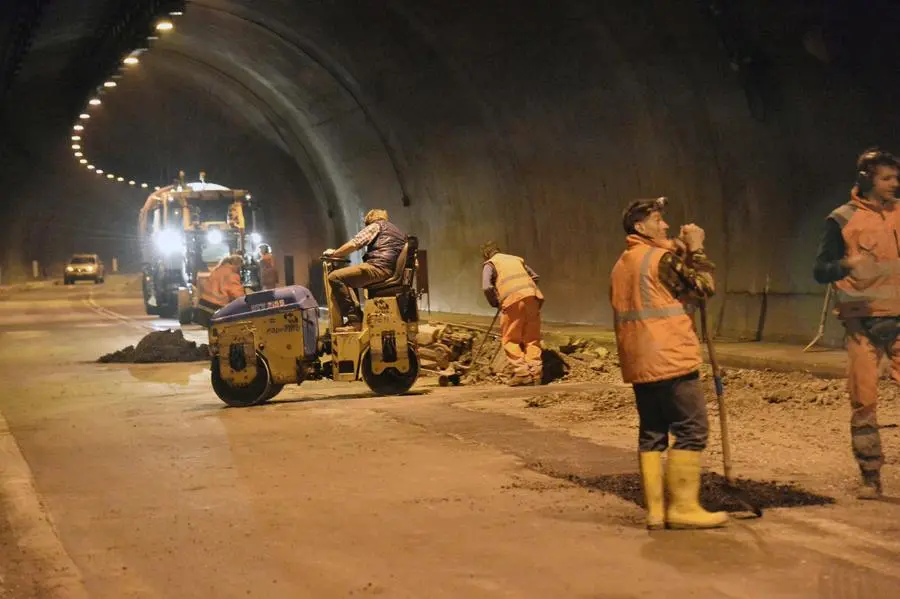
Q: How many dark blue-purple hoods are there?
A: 1